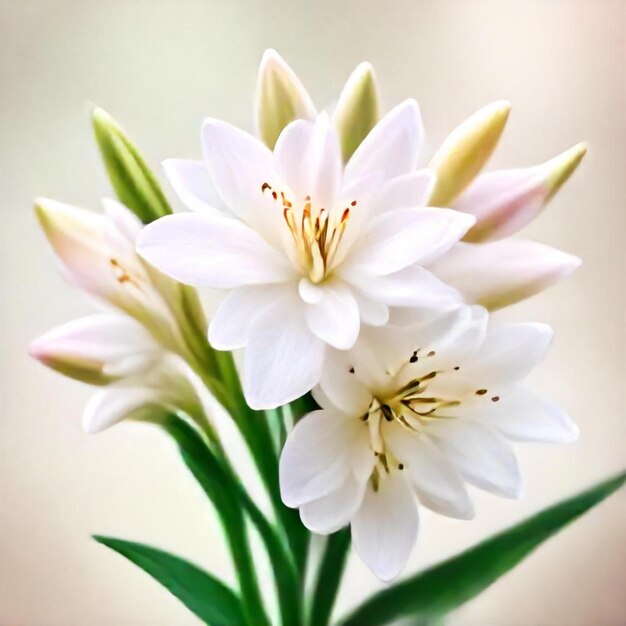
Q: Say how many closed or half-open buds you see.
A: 8